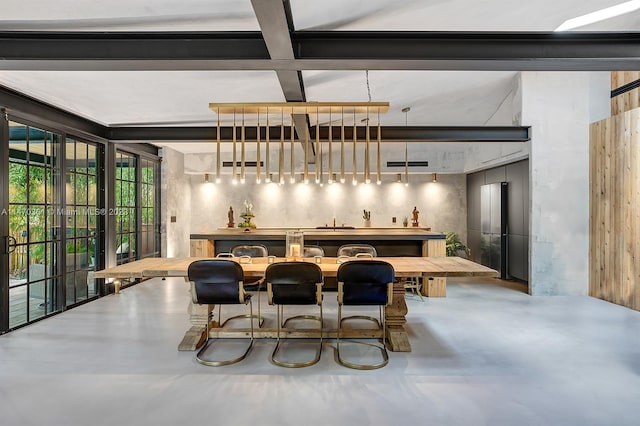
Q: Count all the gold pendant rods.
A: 14